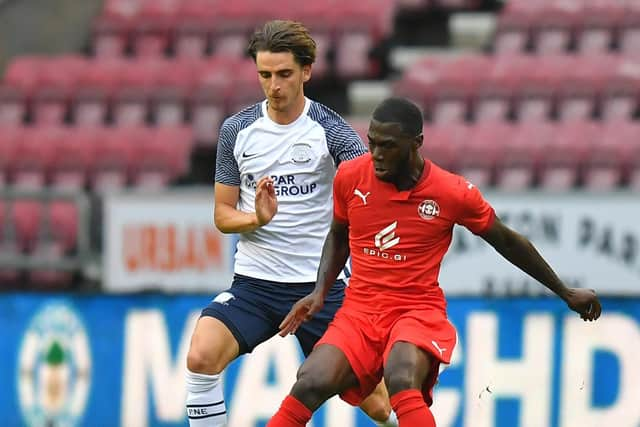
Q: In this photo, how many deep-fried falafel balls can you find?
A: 0